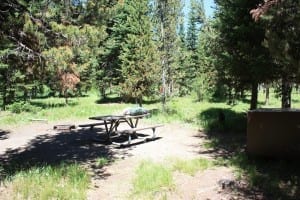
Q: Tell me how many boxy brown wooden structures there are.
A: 1